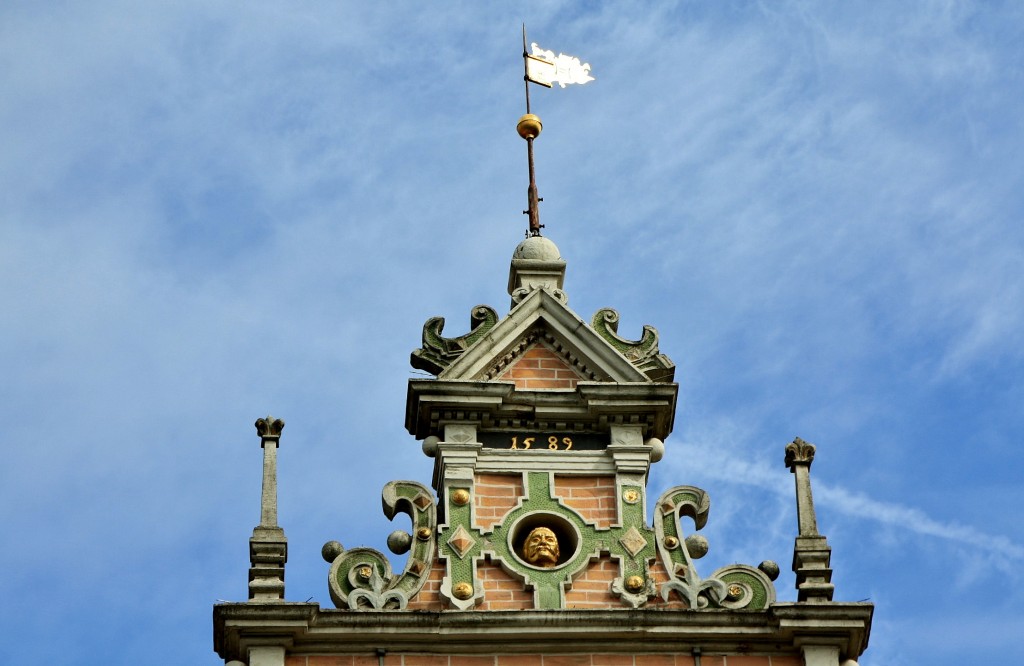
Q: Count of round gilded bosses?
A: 8